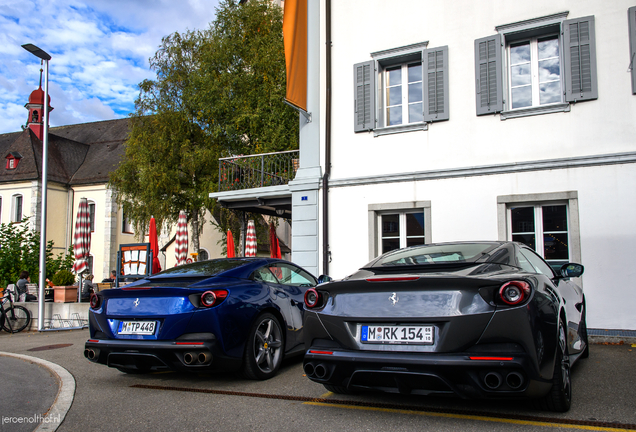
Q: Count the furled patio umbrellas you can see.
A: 6